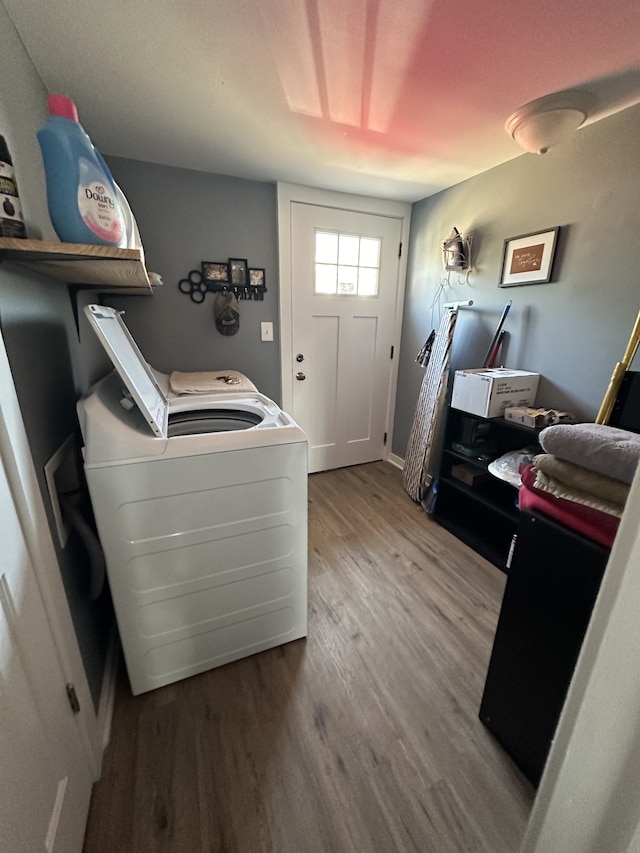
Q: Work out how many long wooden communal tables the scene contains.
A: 0